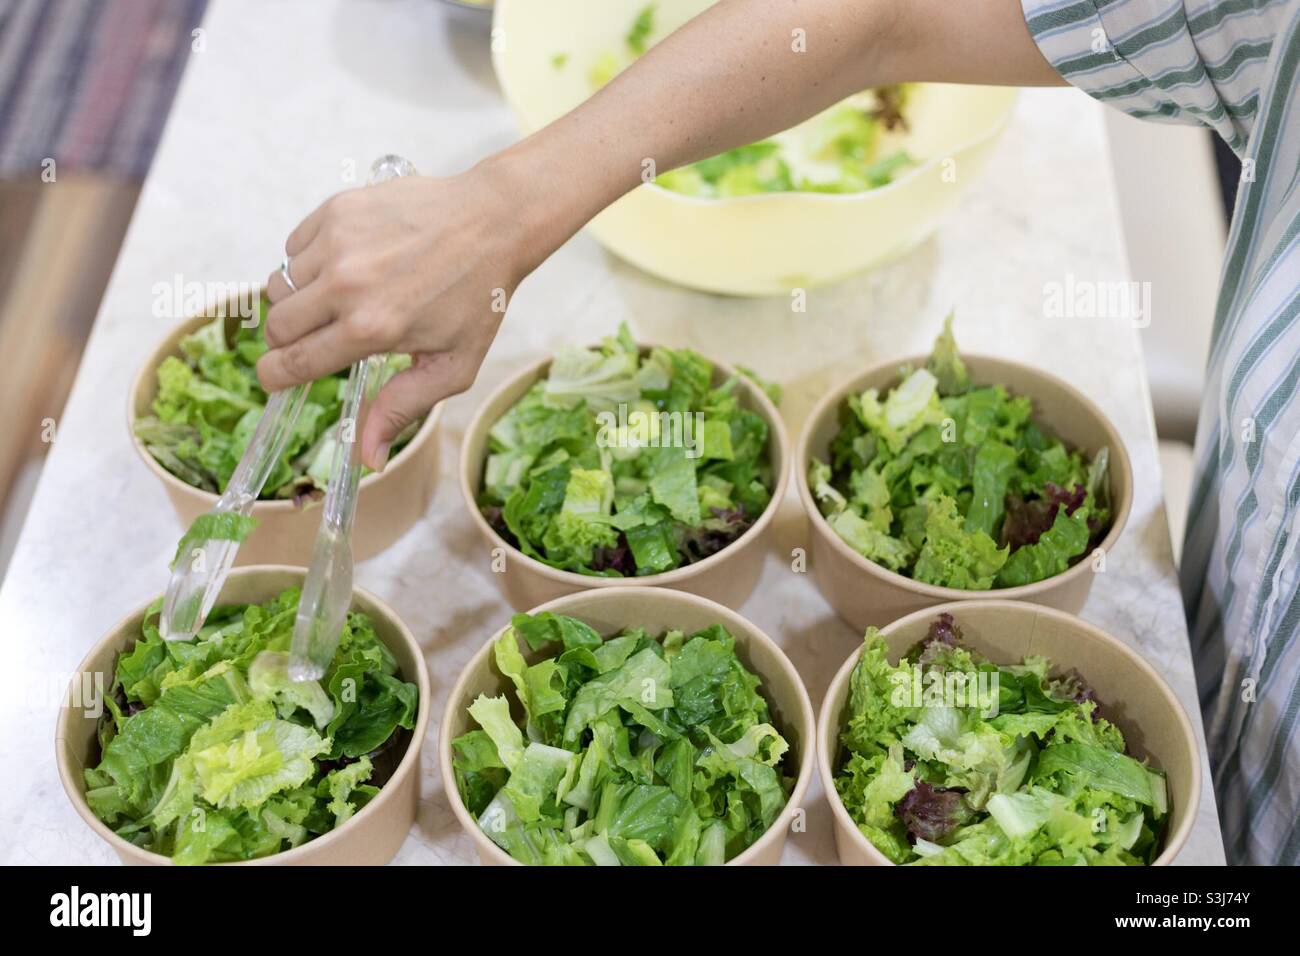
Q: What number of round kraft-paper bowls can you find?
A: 6